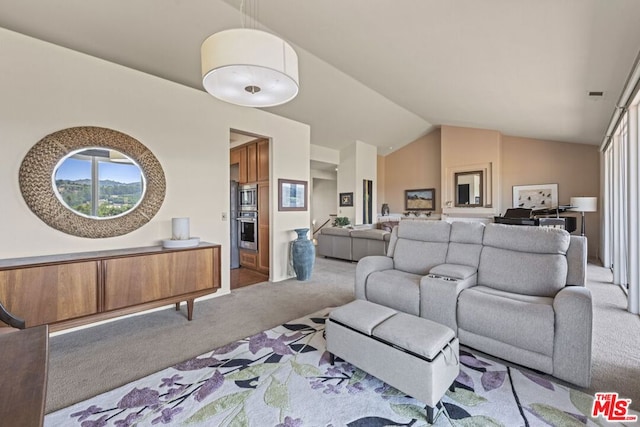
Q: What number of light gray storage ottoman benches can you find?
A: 1